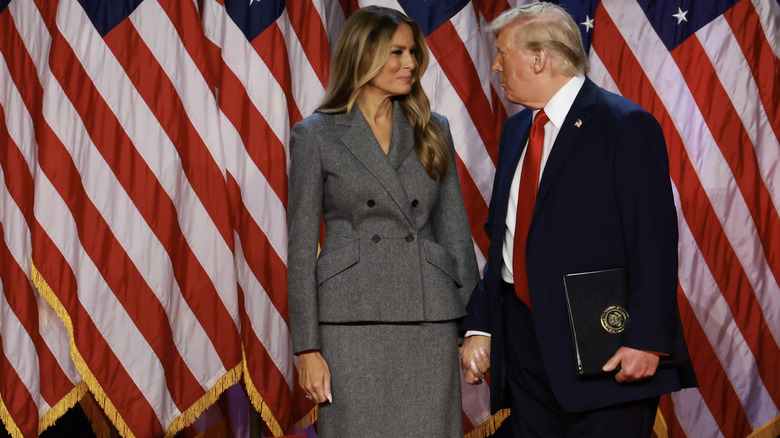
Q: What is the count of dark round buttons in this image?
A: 4